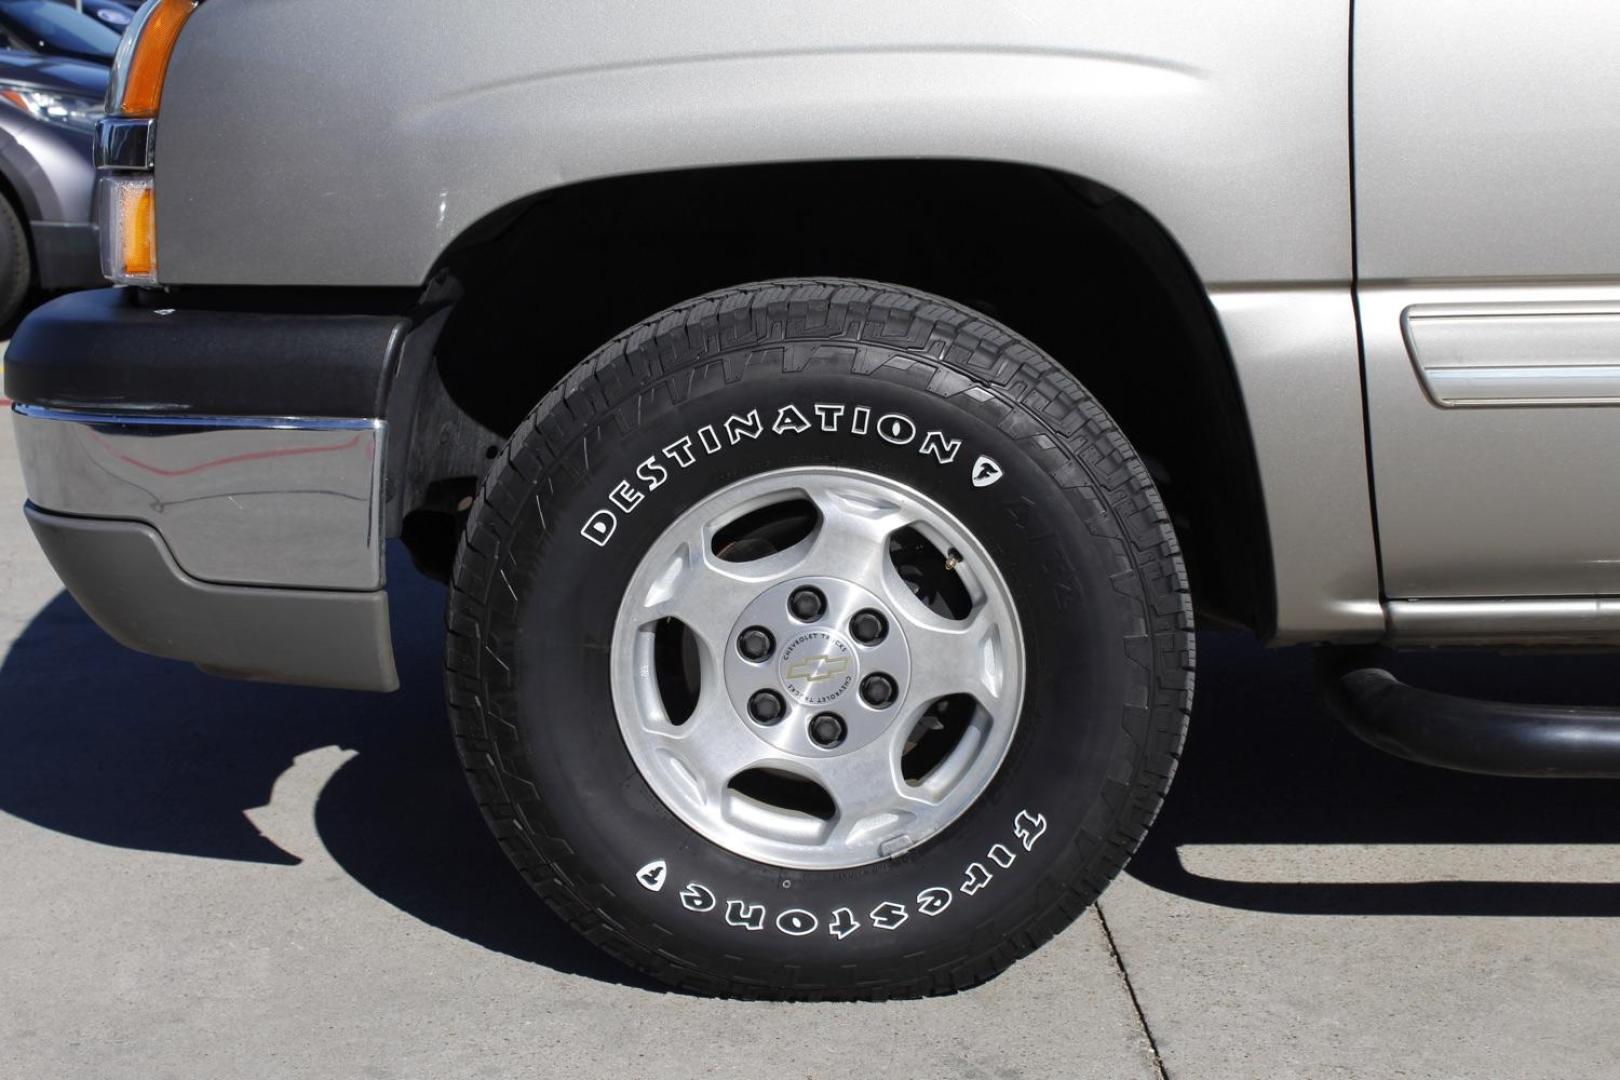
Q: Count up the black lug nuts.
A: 6